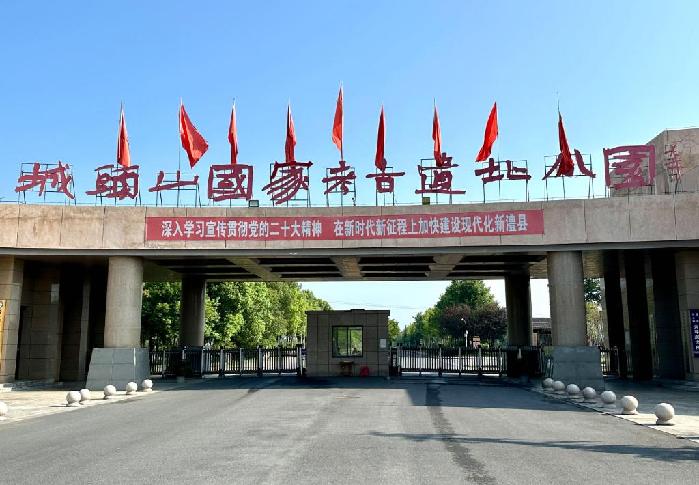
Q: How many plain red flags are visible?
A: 9